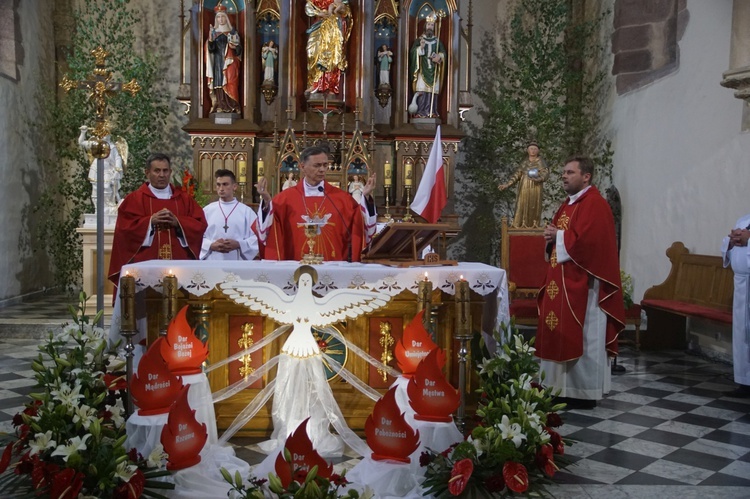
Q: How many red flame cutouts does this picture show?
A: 7